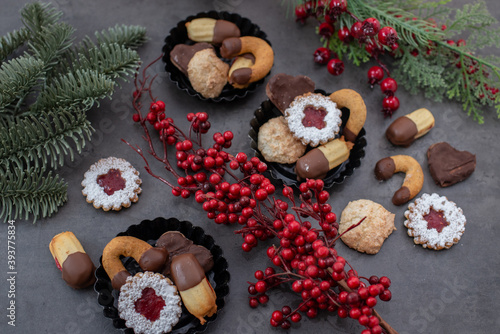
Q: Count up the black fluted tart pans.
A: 3